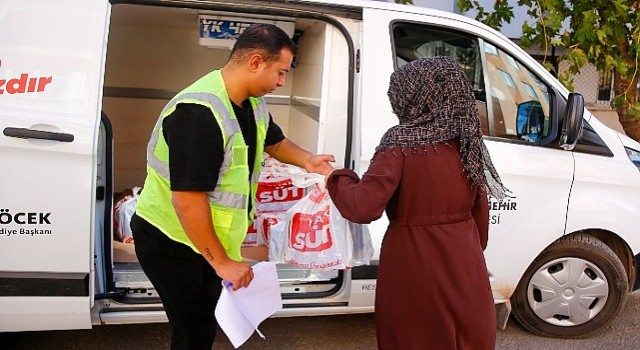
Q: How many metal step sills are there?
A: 1